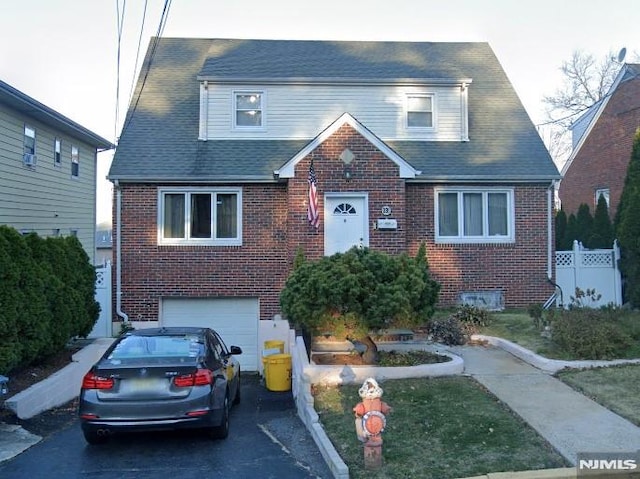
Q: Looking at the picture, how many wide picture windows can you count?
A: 2